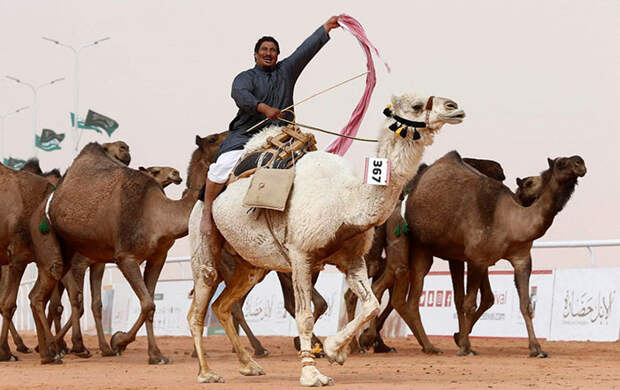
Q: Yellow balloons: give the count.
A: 0